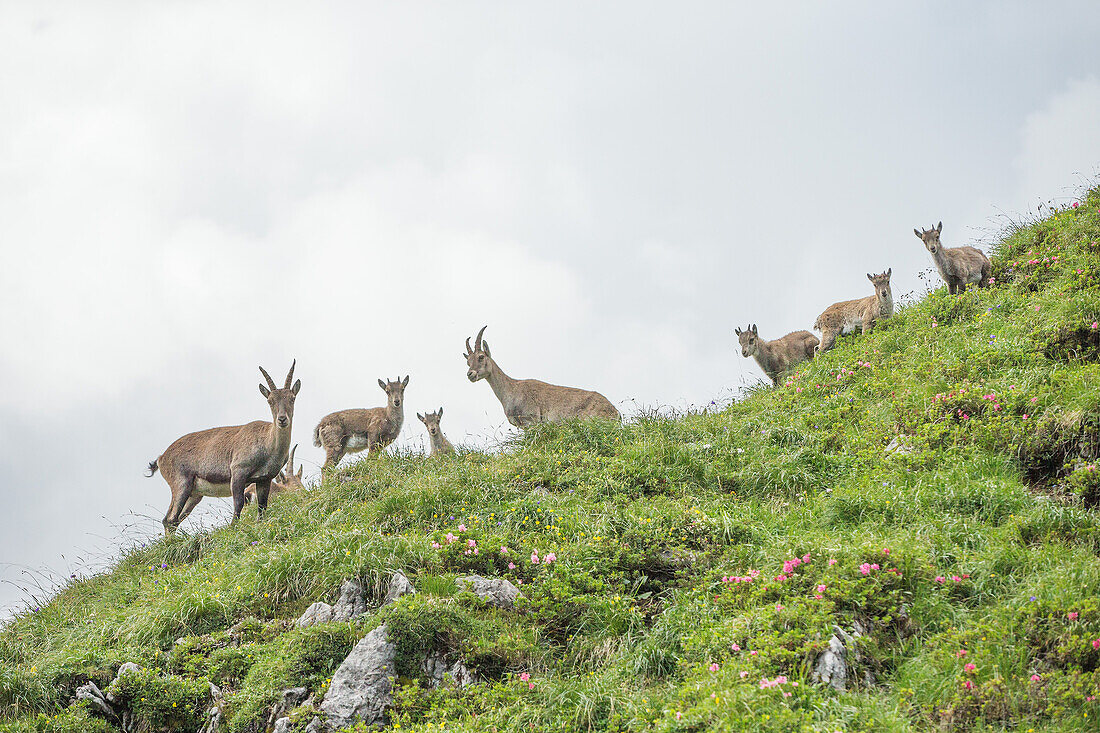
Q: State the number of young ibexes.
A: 5